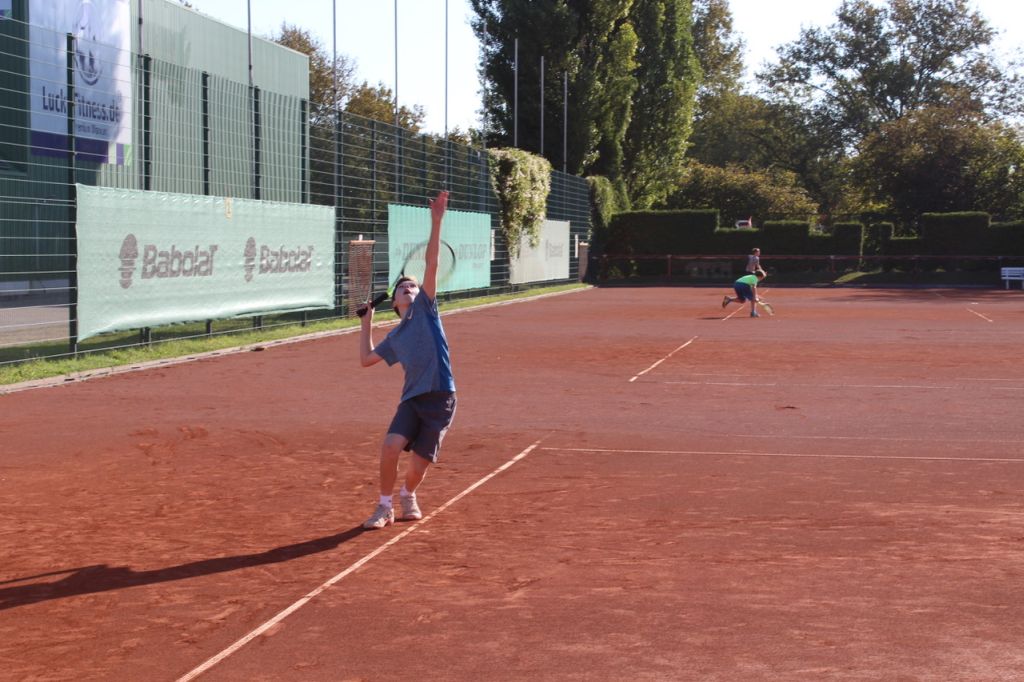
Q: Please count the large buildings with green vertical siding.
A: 1